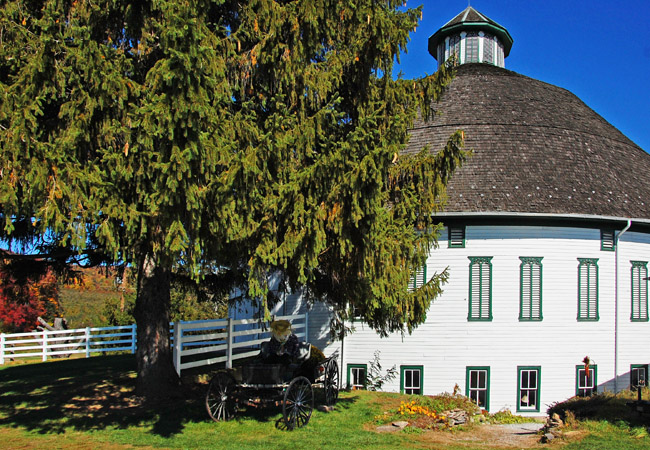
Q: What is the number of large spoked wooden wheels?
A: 3